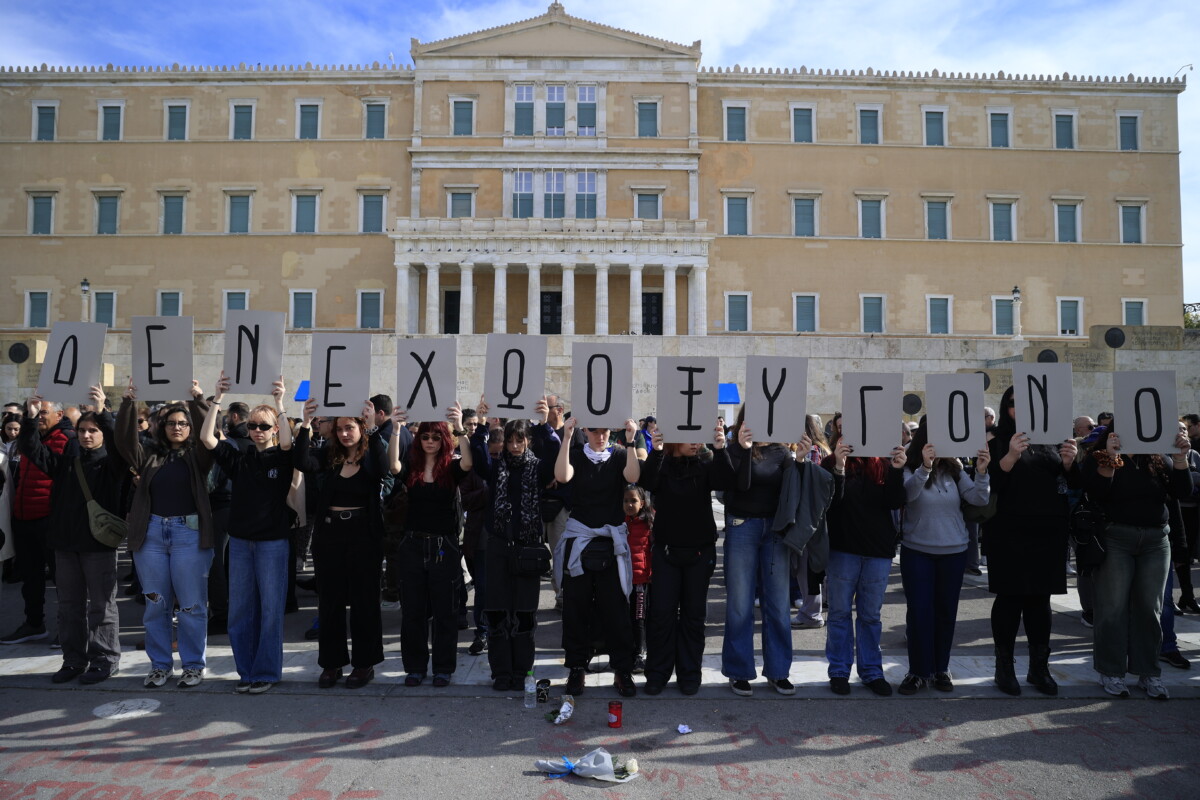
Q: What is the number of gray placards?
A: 13